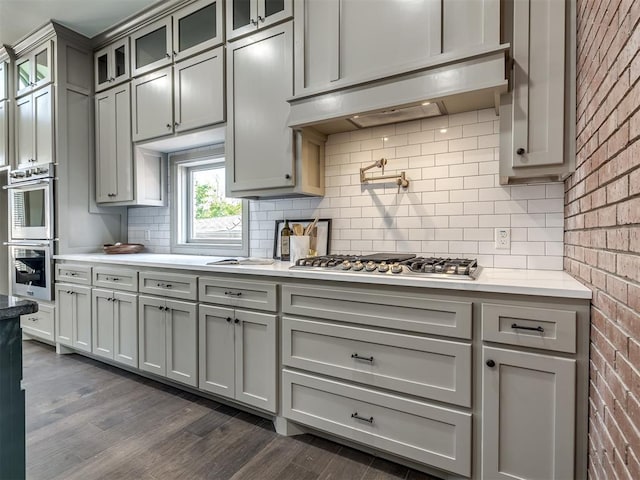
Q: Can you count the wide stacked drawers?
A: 3